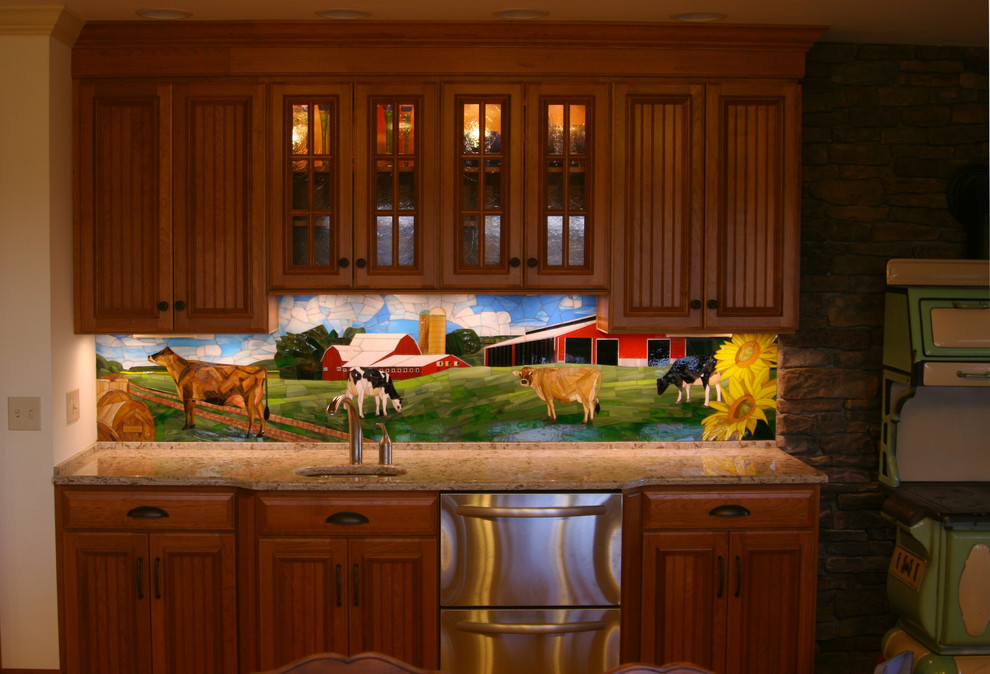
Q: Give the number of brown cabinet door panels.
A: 14